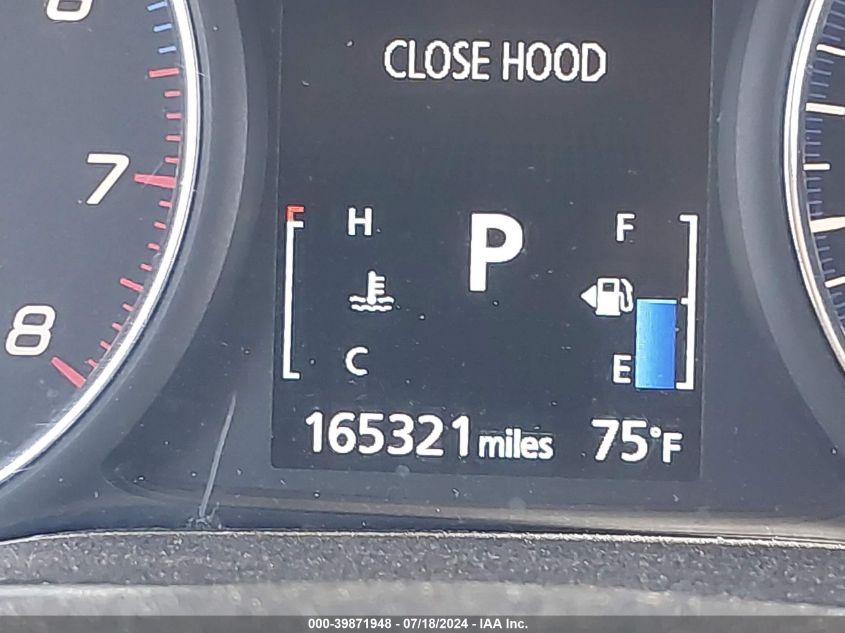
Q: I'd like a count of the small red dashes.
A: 12